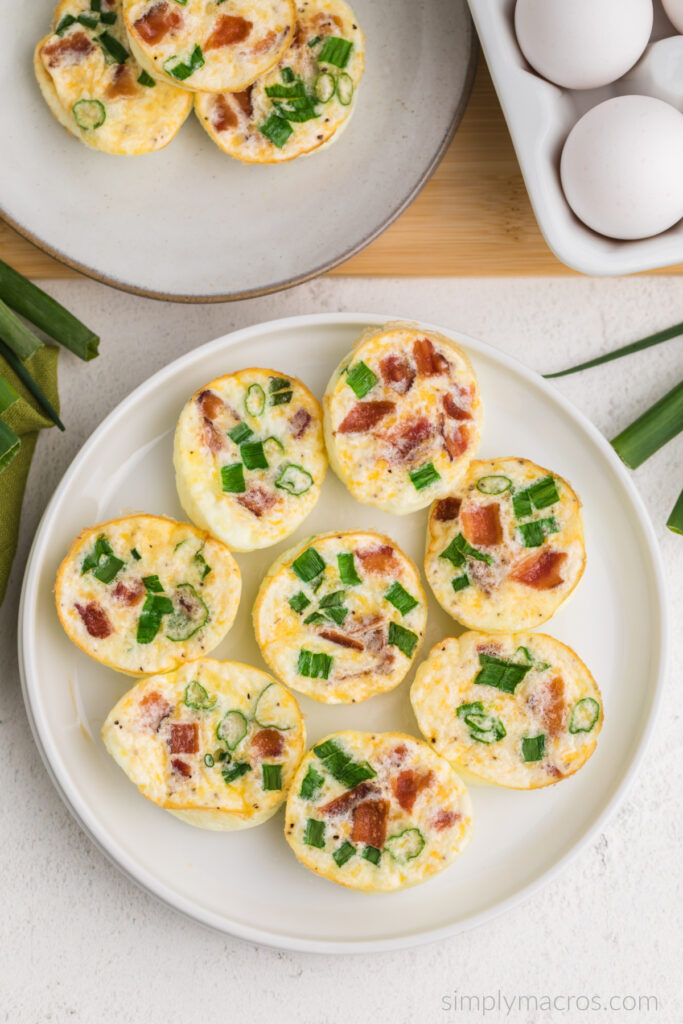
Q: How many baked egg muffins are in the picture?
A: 11